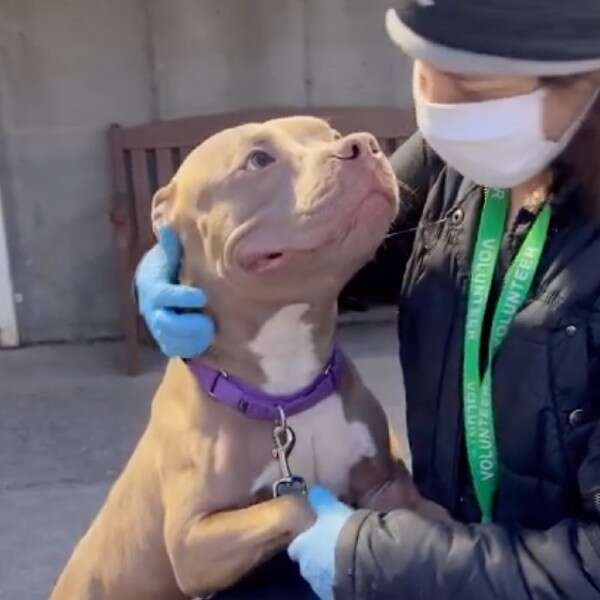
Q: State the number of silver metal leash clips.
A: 1